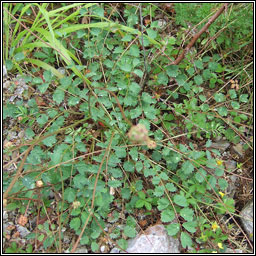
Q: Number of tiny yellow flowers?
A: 4